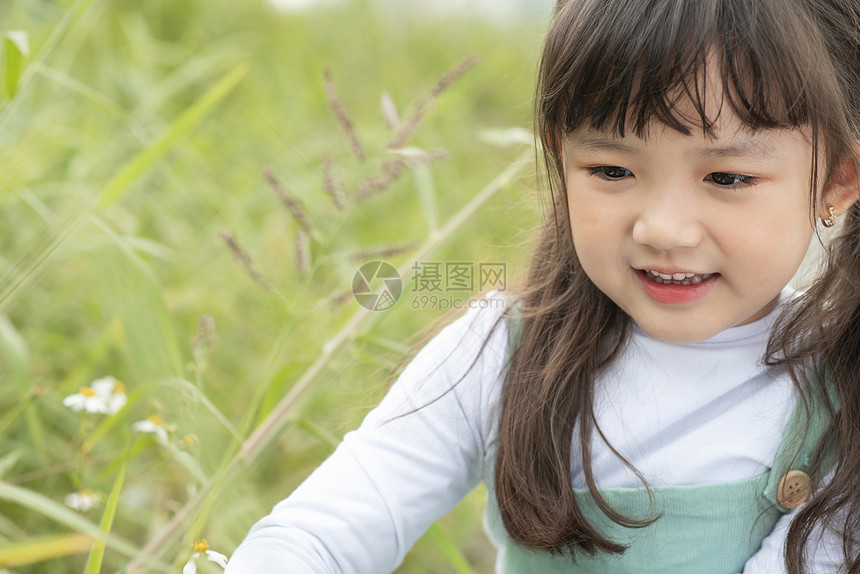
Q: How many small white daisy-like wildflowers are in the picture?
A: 5